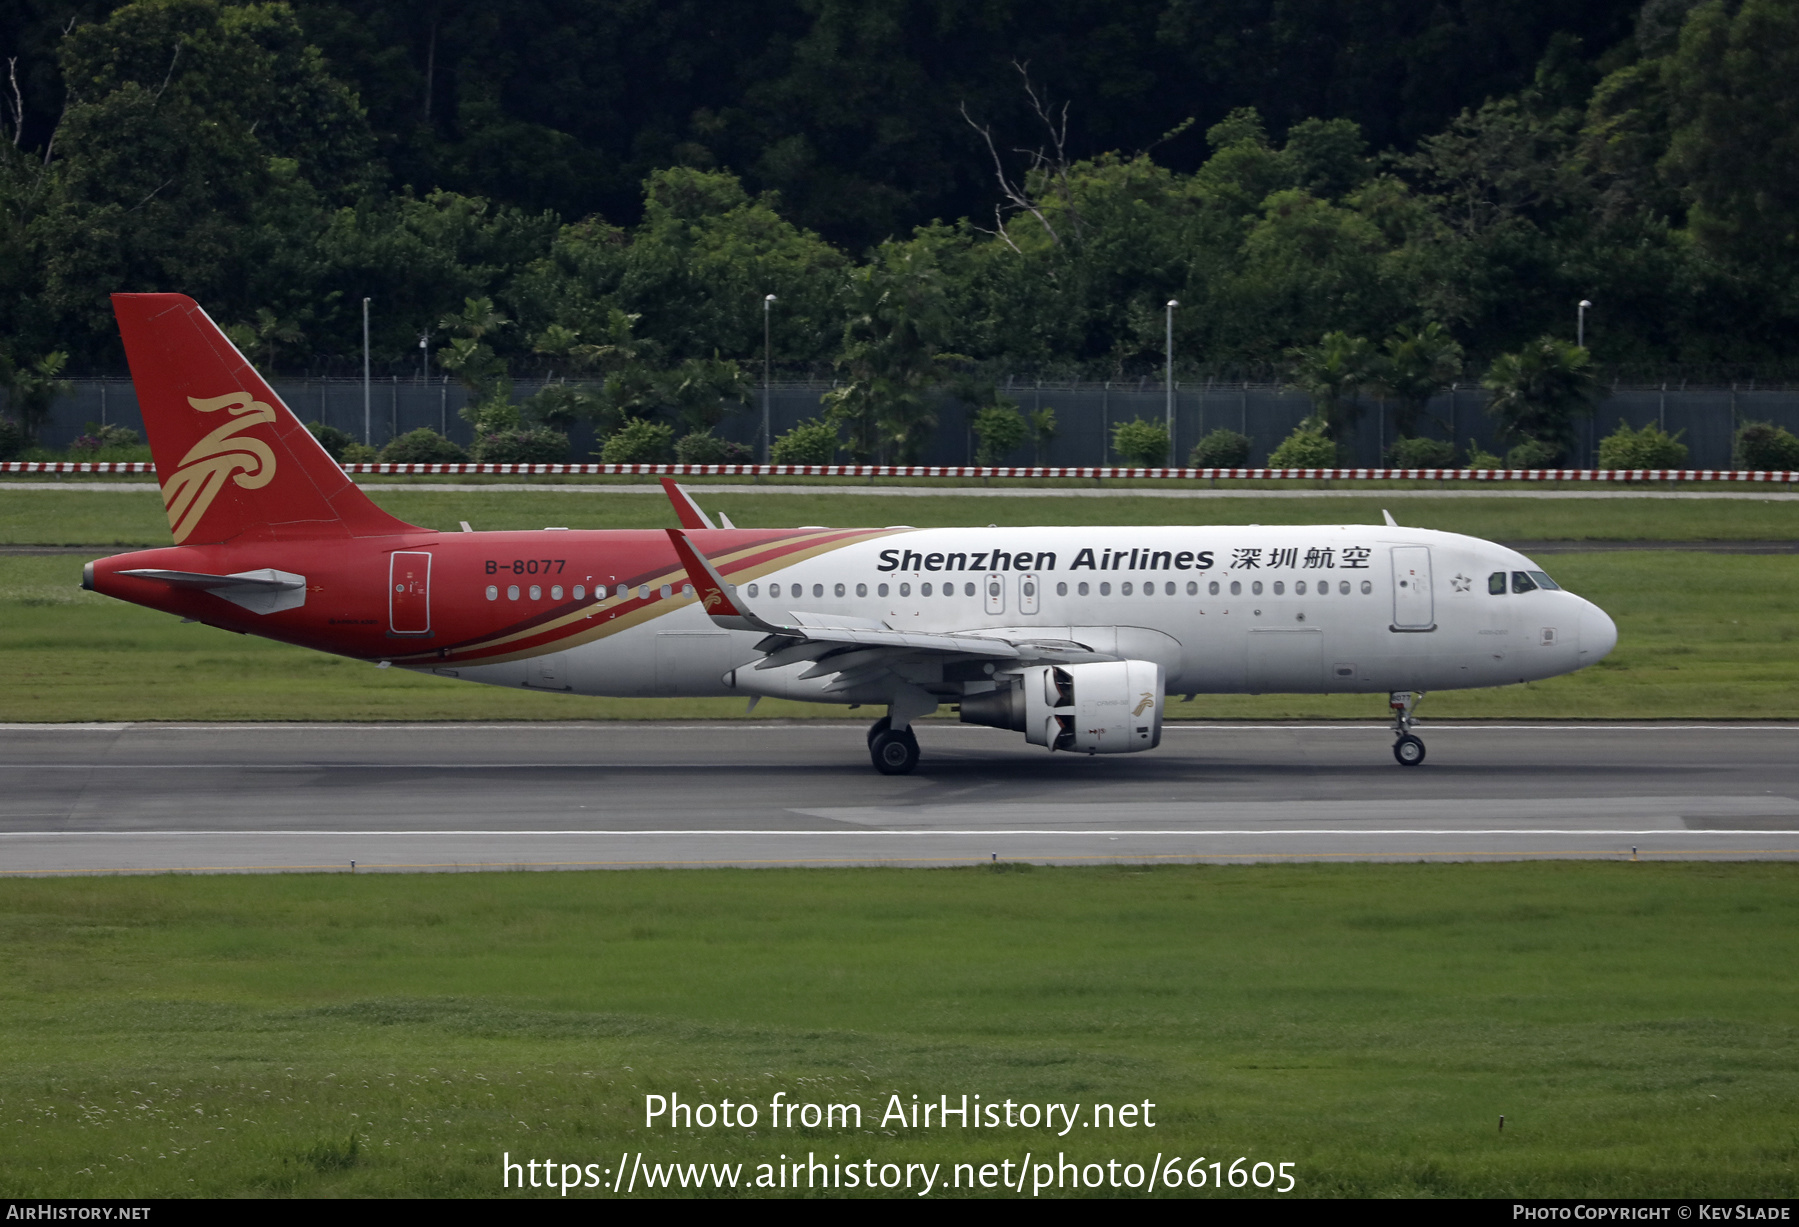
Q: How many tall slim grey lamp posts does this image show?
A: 4